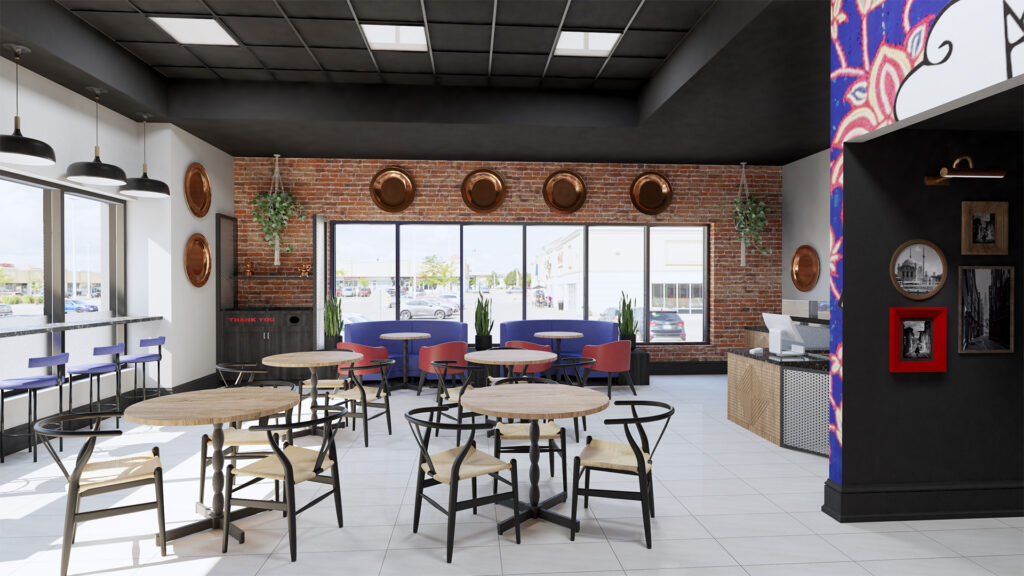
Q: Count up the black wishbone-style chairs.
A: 12